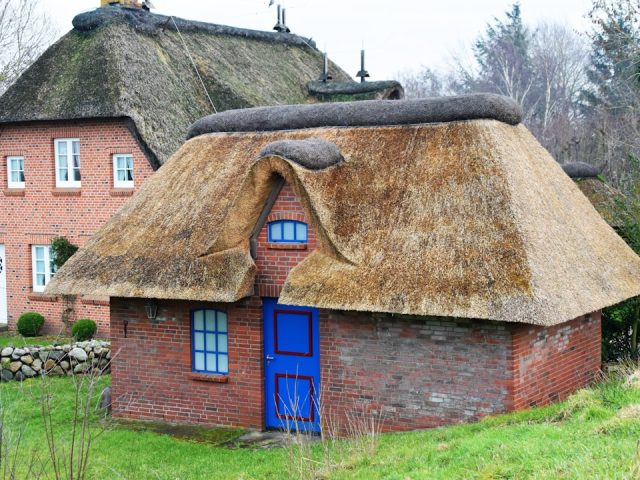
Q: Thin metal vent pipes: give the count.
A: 4